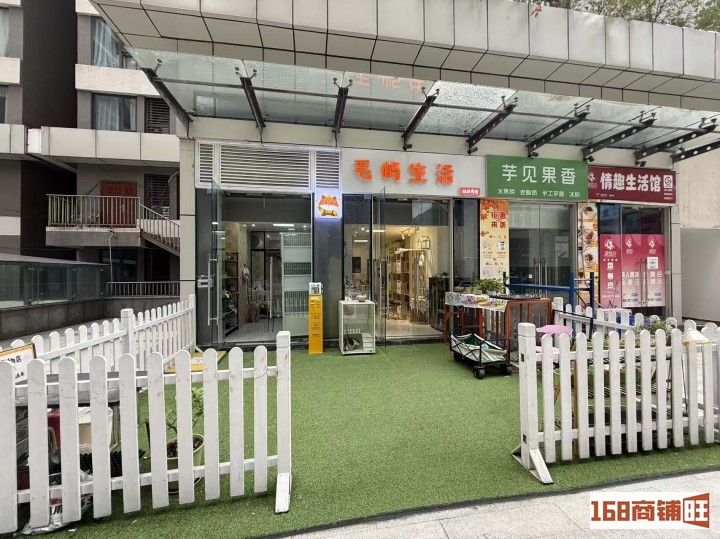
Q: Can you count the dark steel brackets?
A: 9